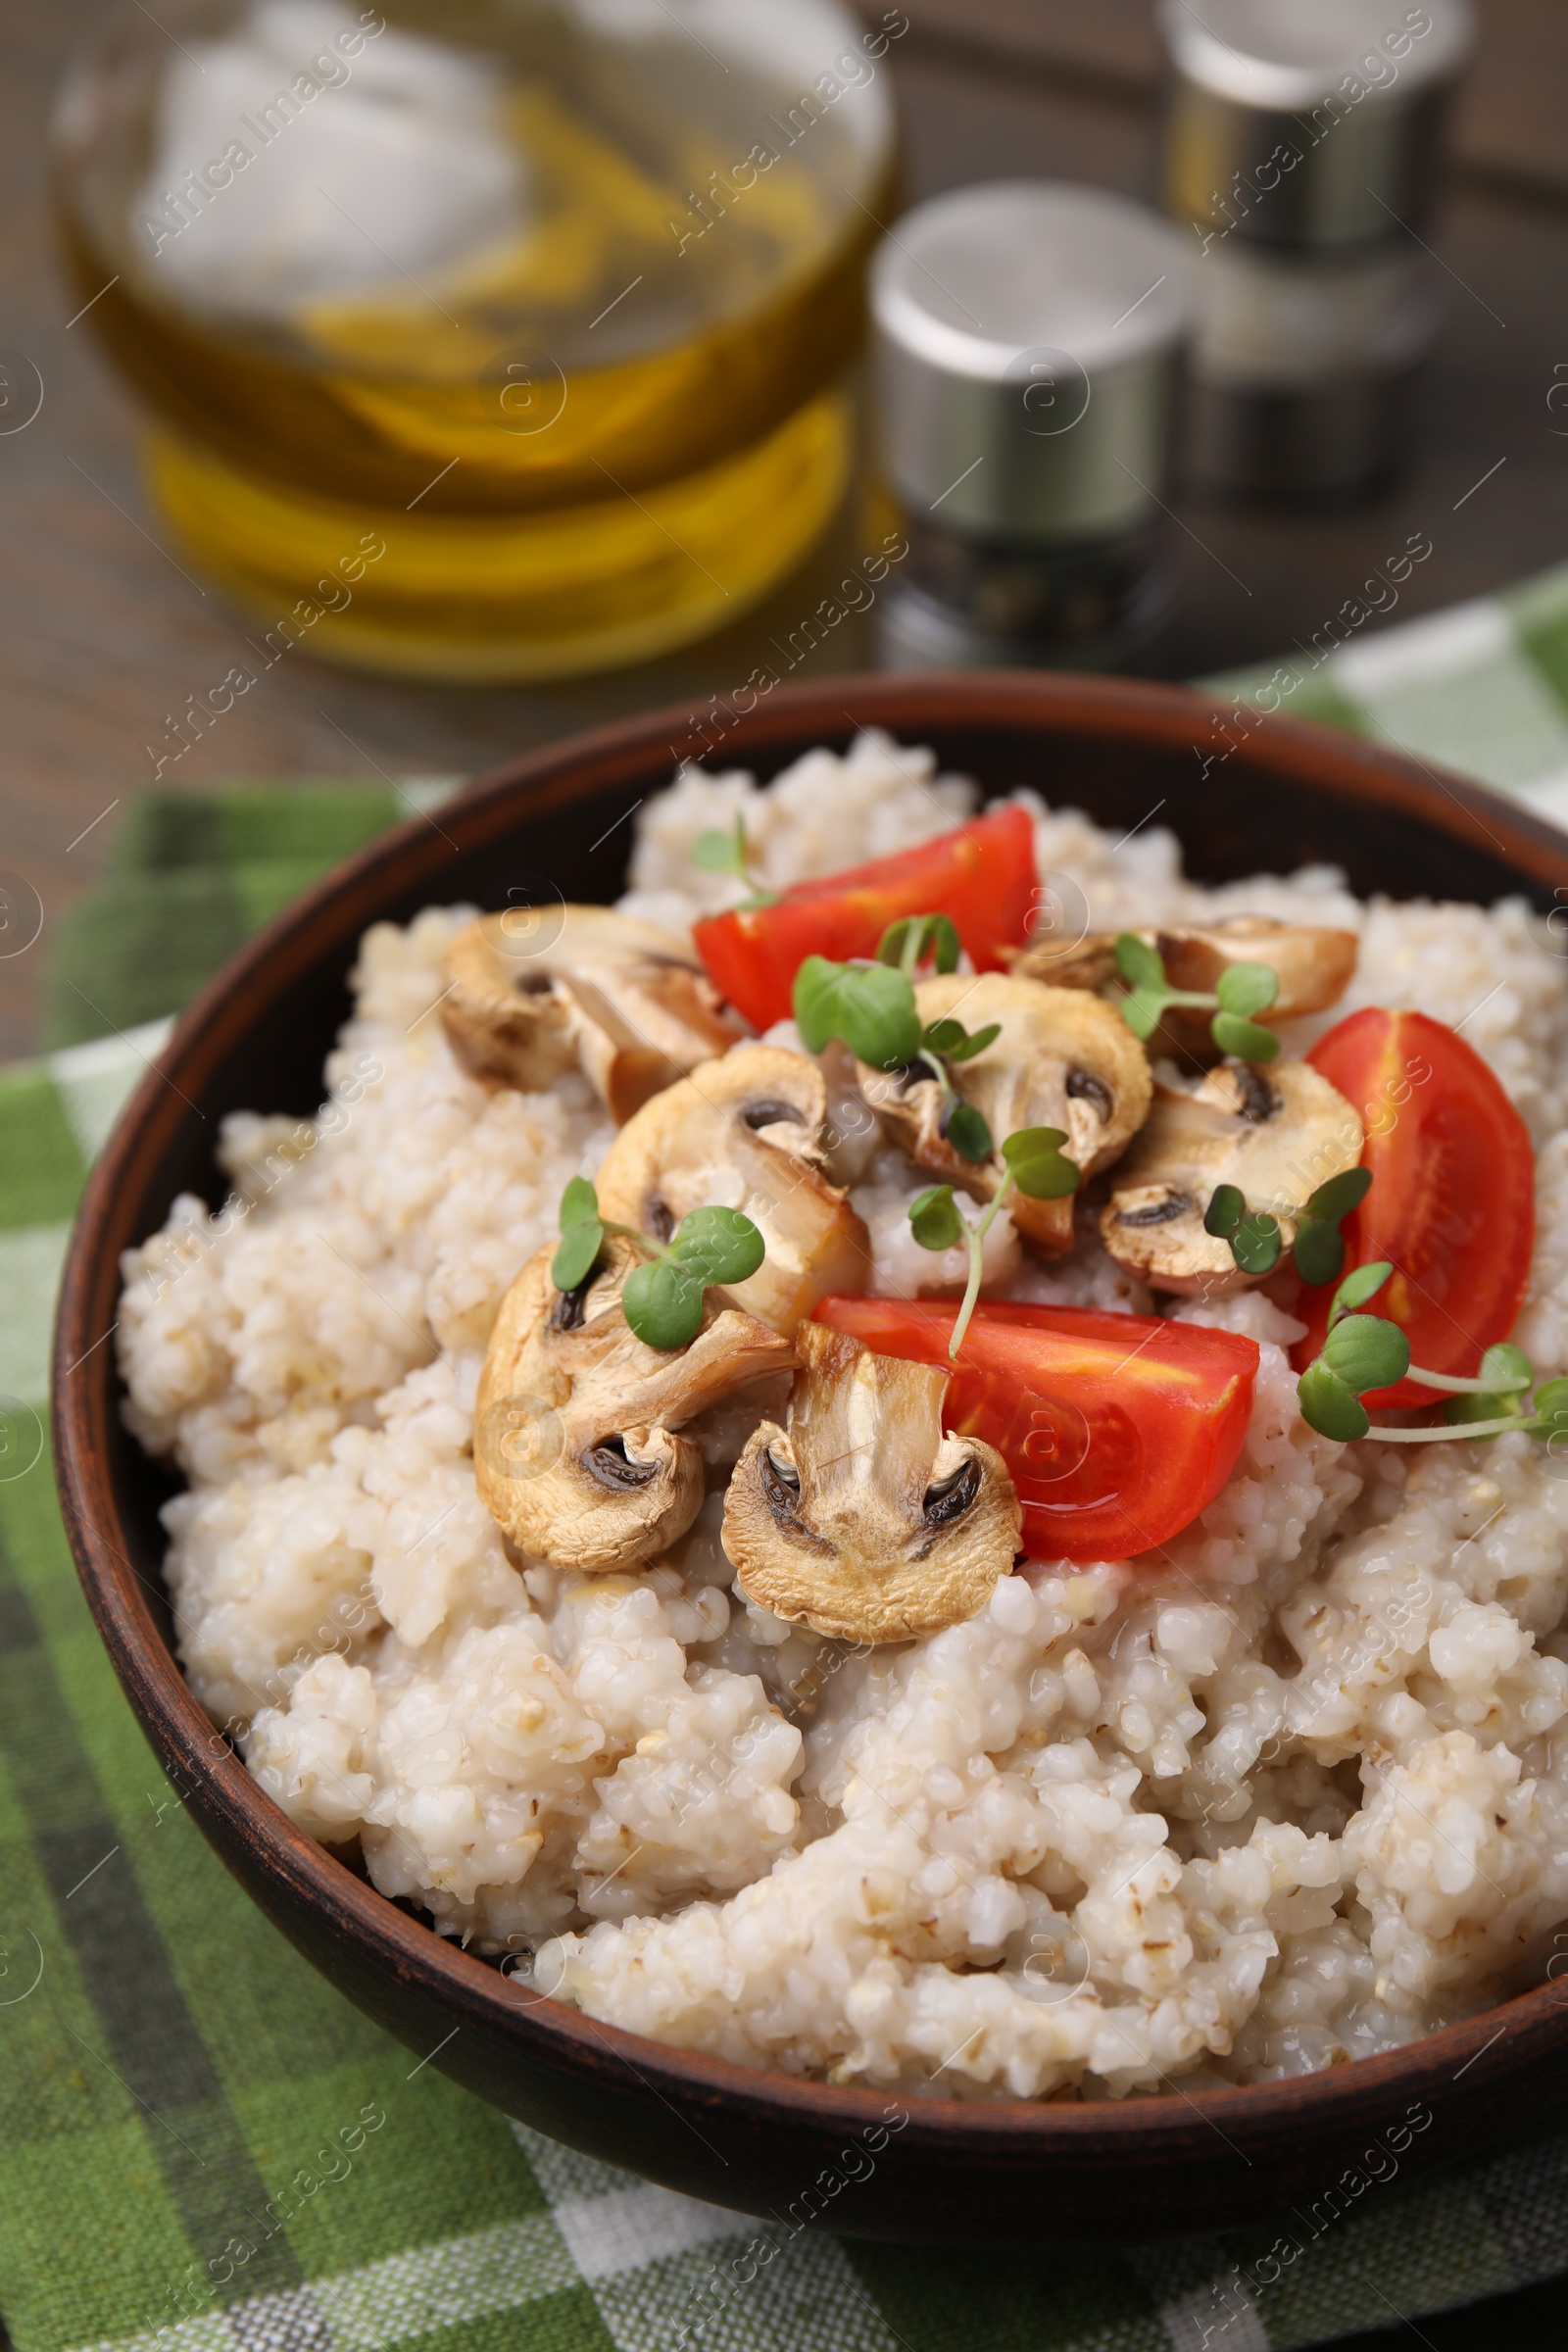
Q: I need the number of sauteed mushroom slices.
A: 7